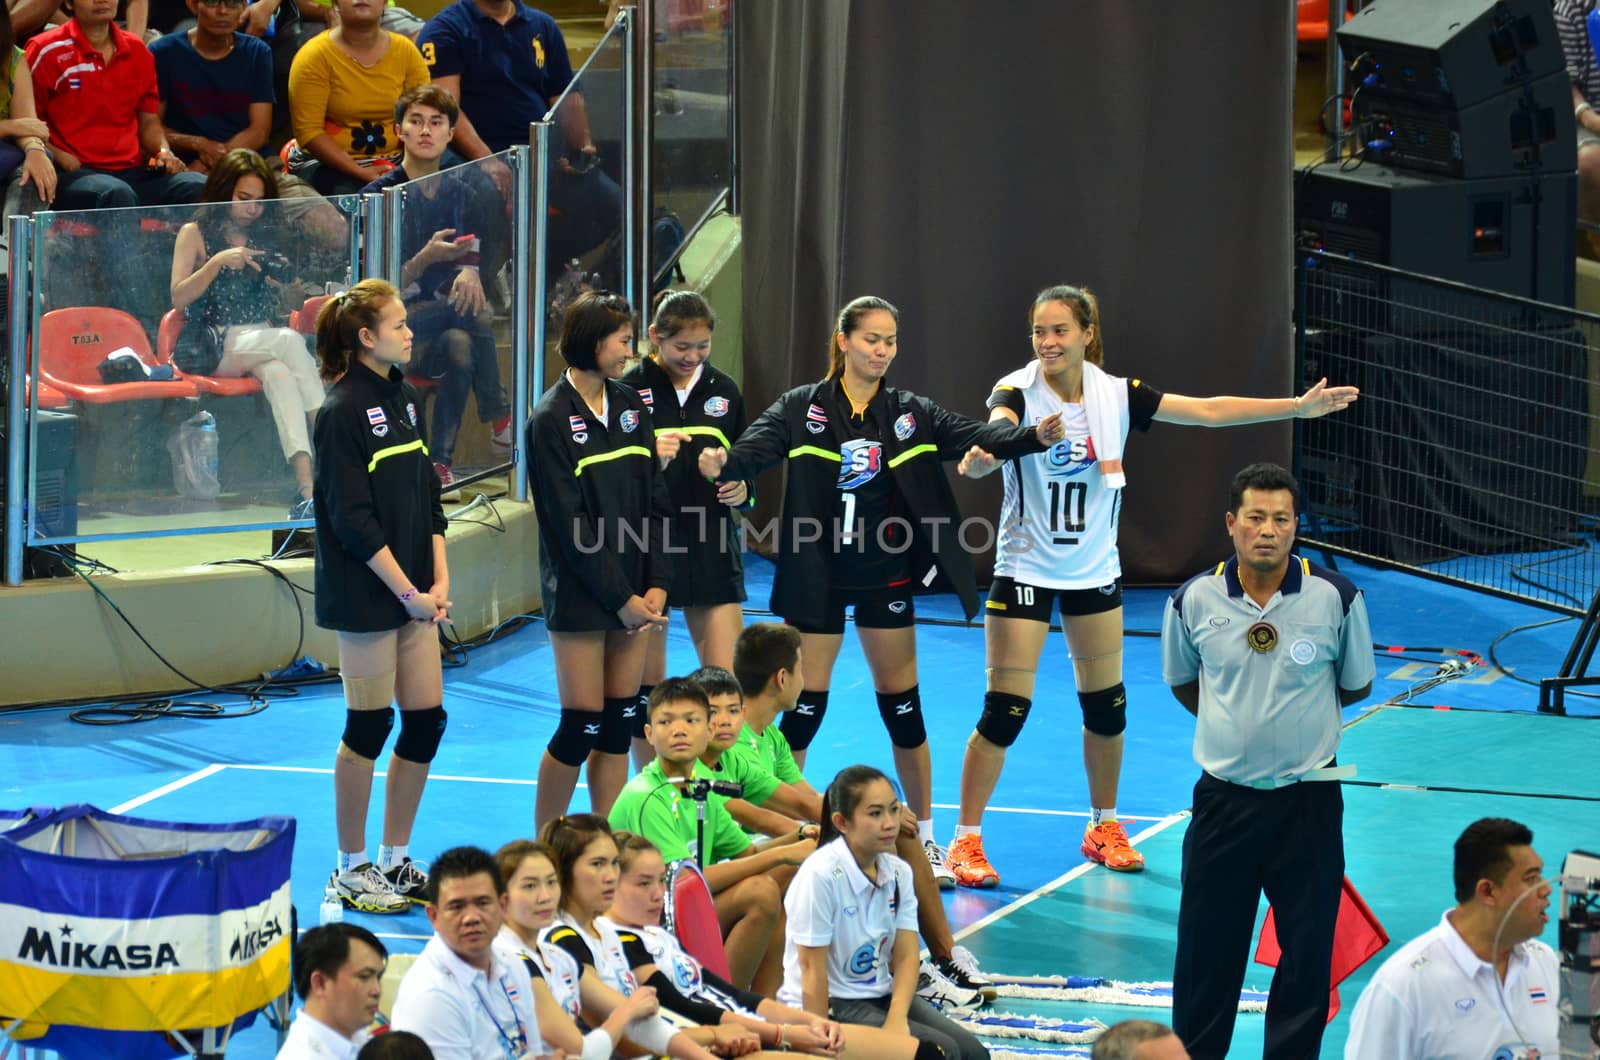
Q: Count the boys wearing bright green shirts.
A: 3